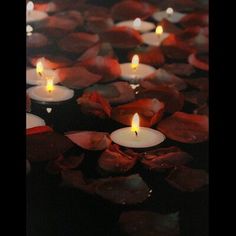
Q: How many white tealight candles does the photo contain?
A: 9